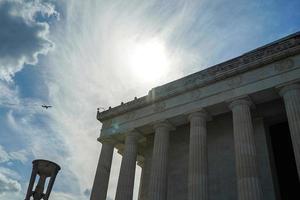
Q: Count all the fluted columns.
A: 6